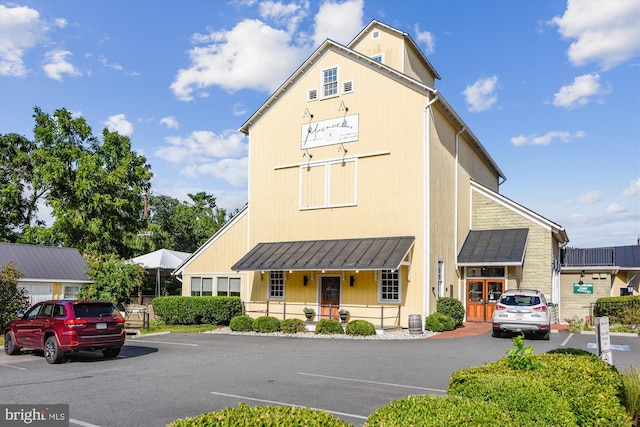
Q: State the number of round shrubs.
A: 7